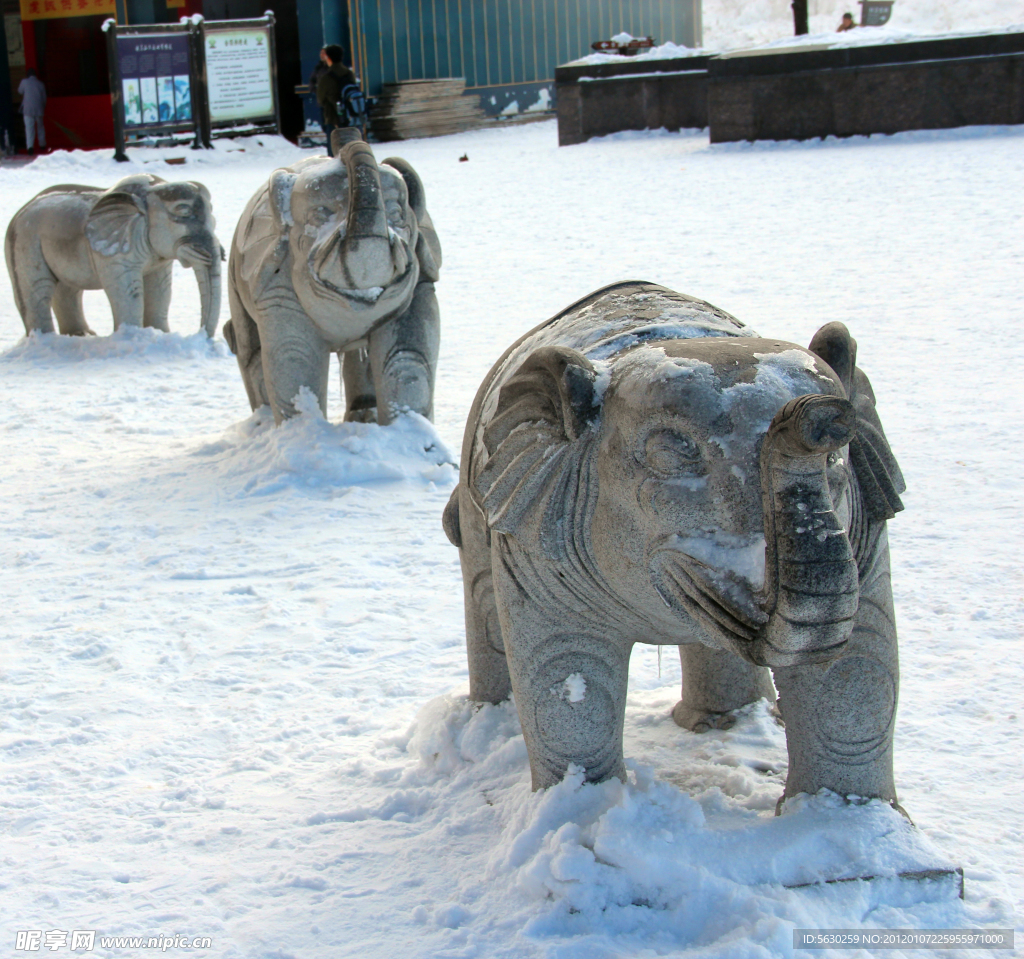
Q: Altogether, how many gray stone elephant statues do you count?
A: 3